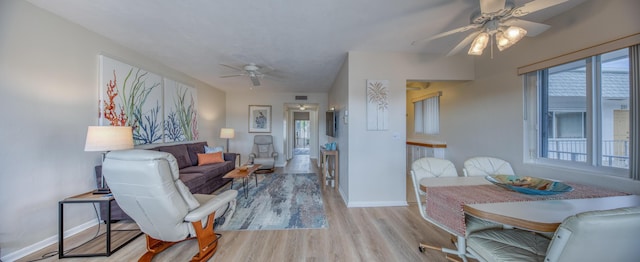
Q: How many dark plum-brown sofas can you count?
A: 1